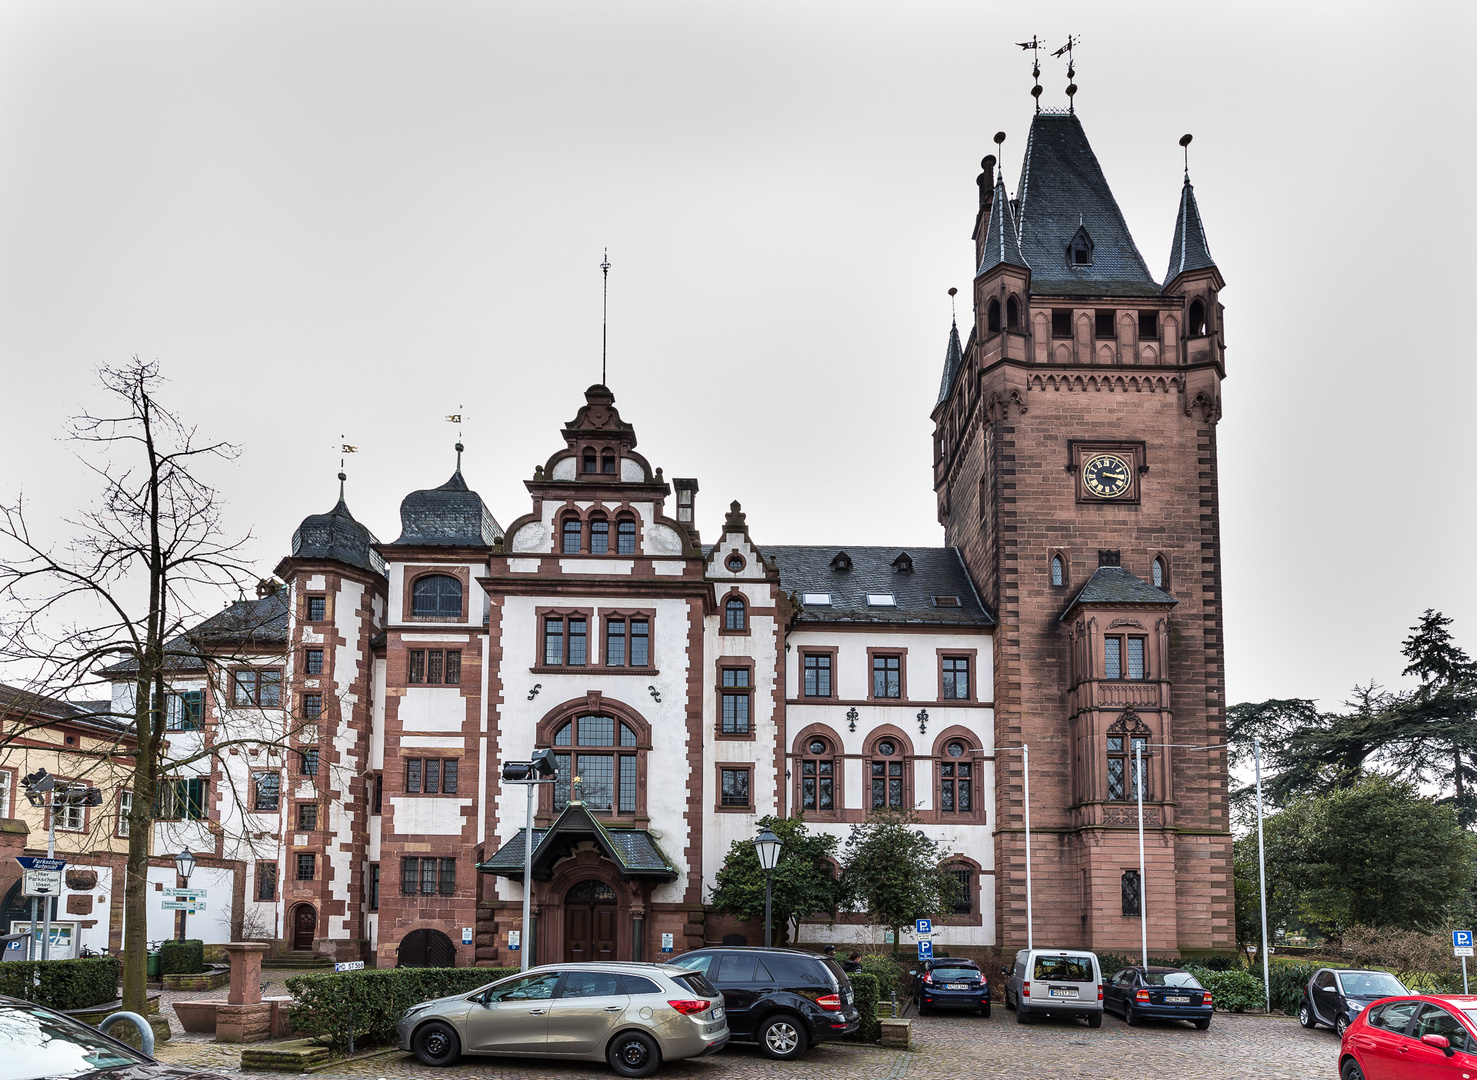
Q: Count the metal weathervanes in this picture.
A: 4